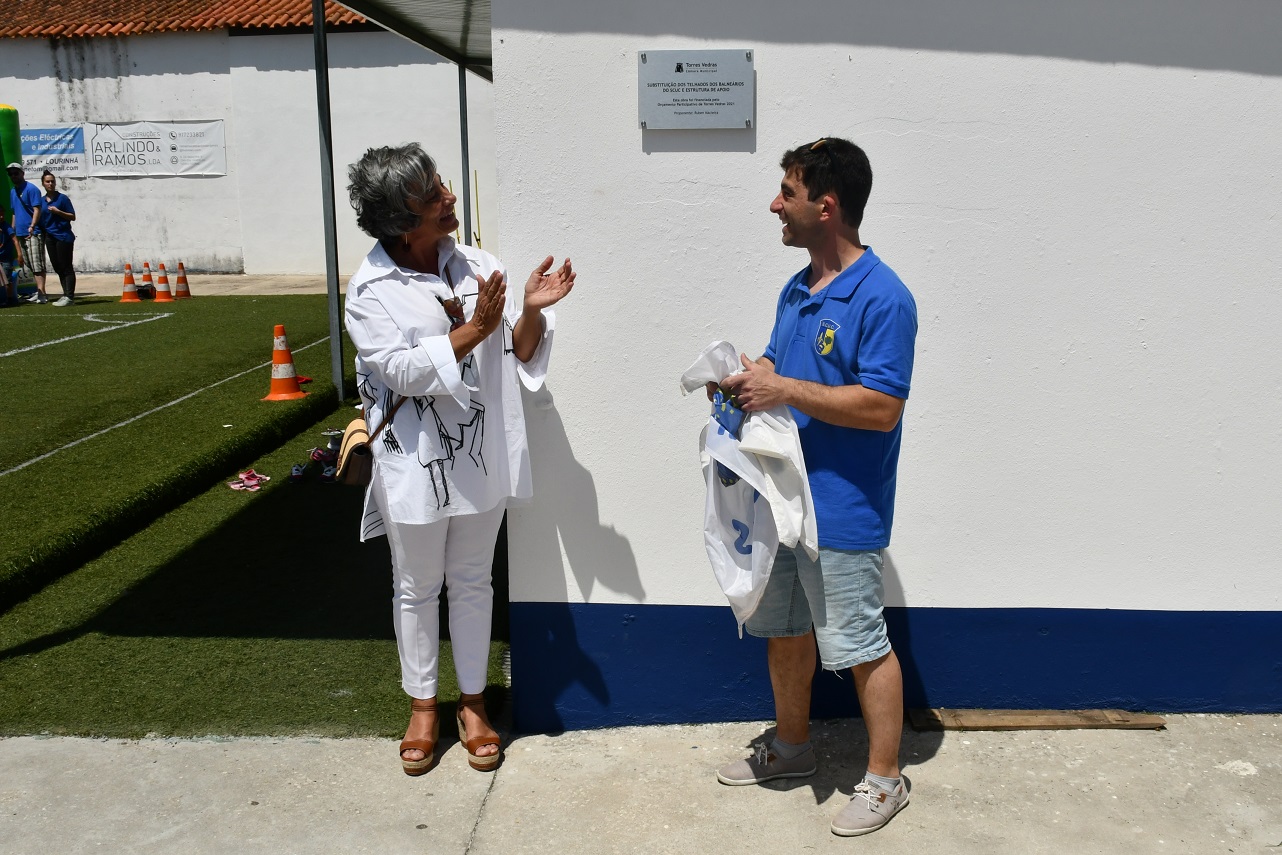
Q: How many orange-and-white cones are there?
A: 5